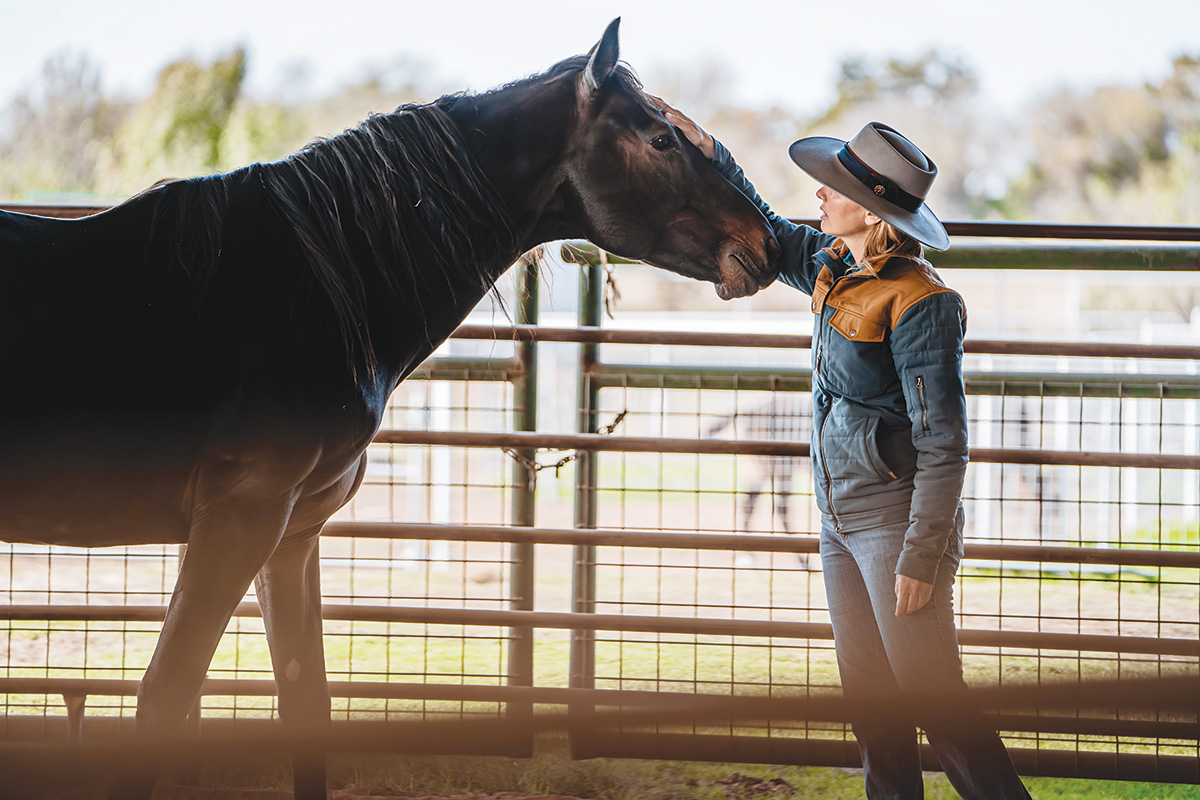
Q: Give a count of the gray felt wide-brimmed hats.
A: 1